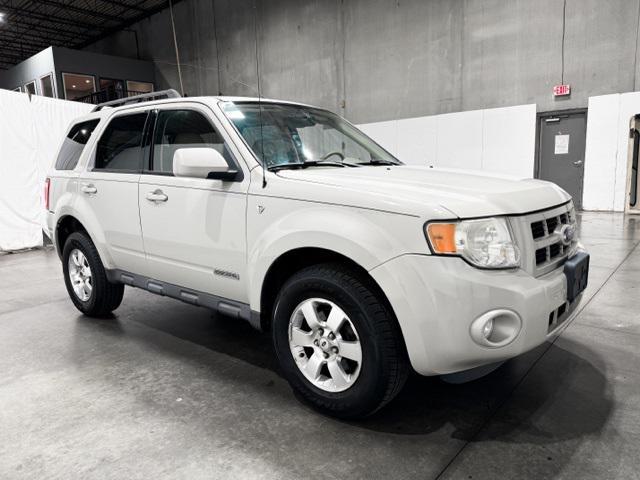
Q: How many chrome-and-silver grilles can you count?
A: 1